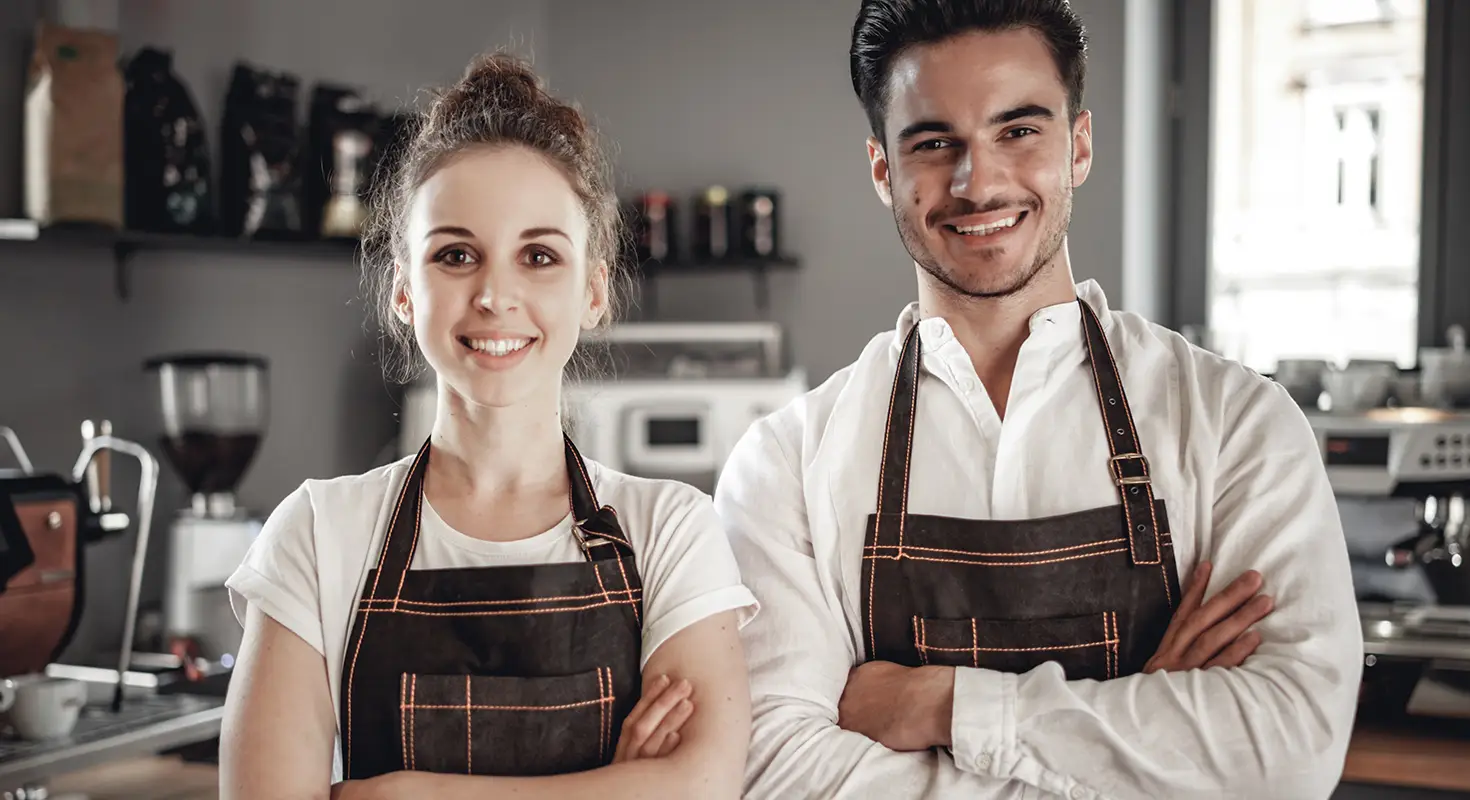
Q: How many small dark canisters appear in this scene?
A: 3